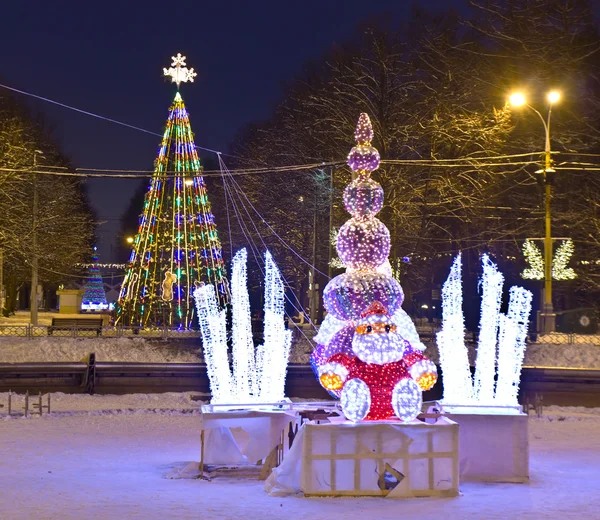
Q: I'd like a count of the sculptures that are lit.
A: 3